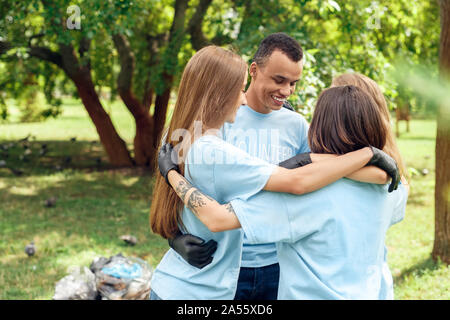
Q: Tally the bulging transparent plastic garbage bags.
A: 2